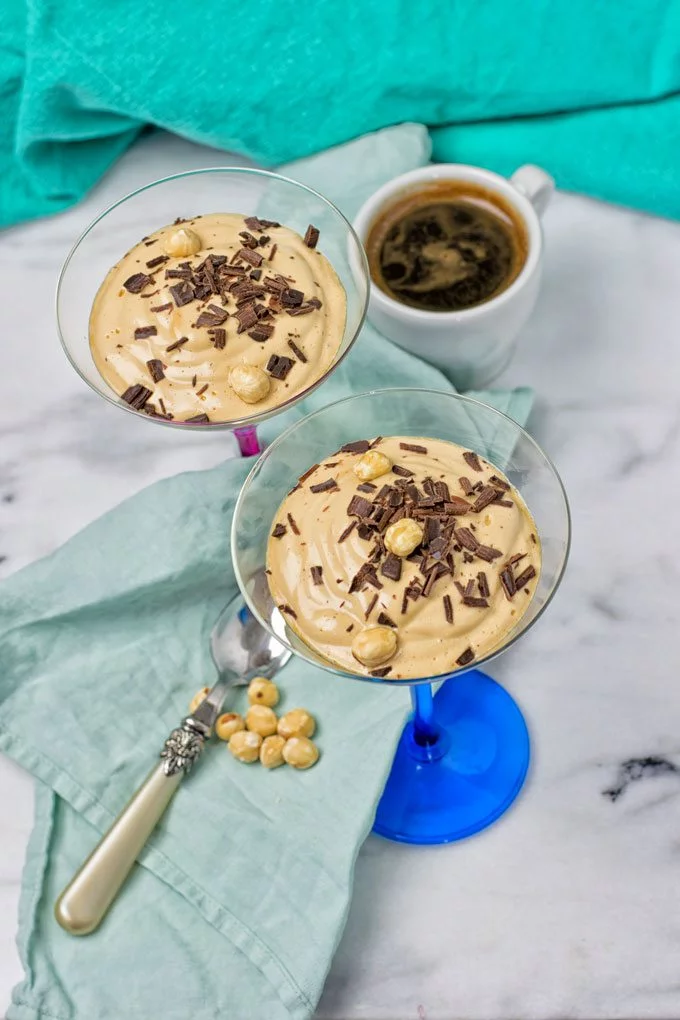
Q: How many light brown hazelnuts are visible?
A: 13